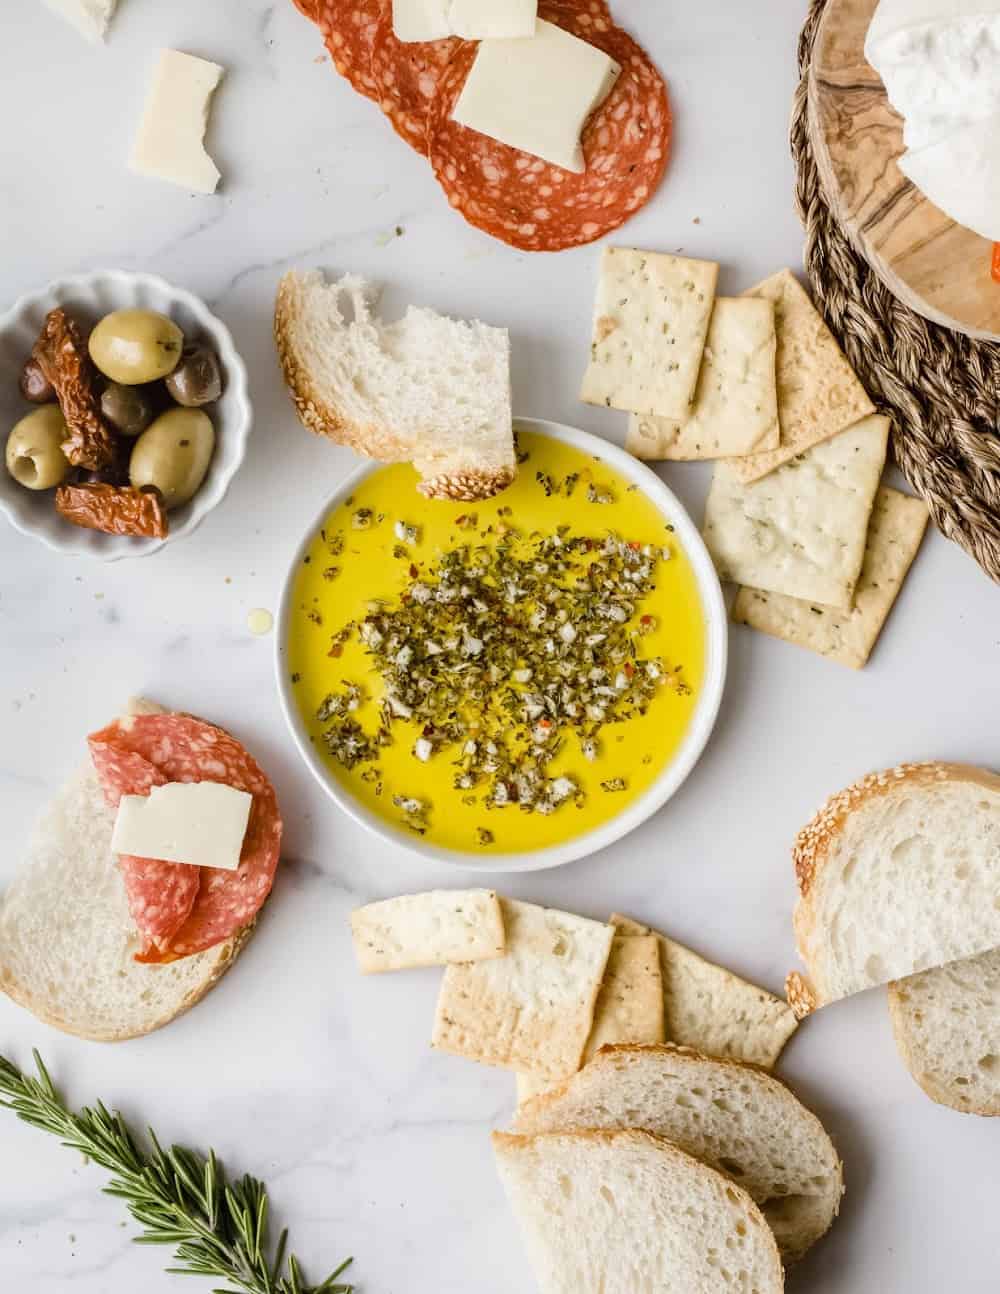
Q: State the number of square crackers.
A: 9